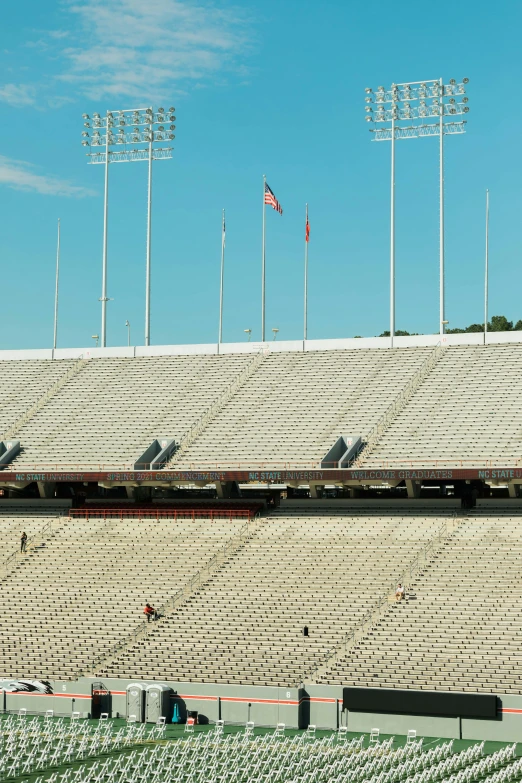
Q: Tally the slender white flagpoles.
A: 5